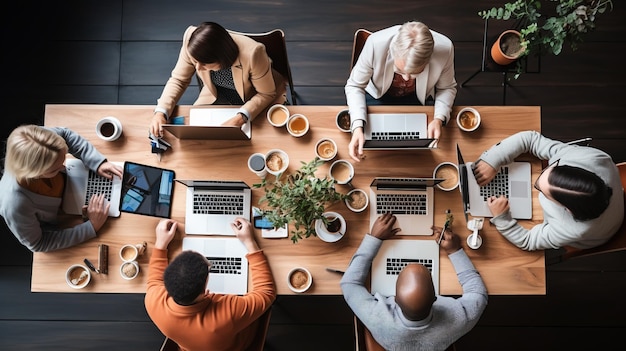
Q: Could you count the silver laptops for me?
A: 8